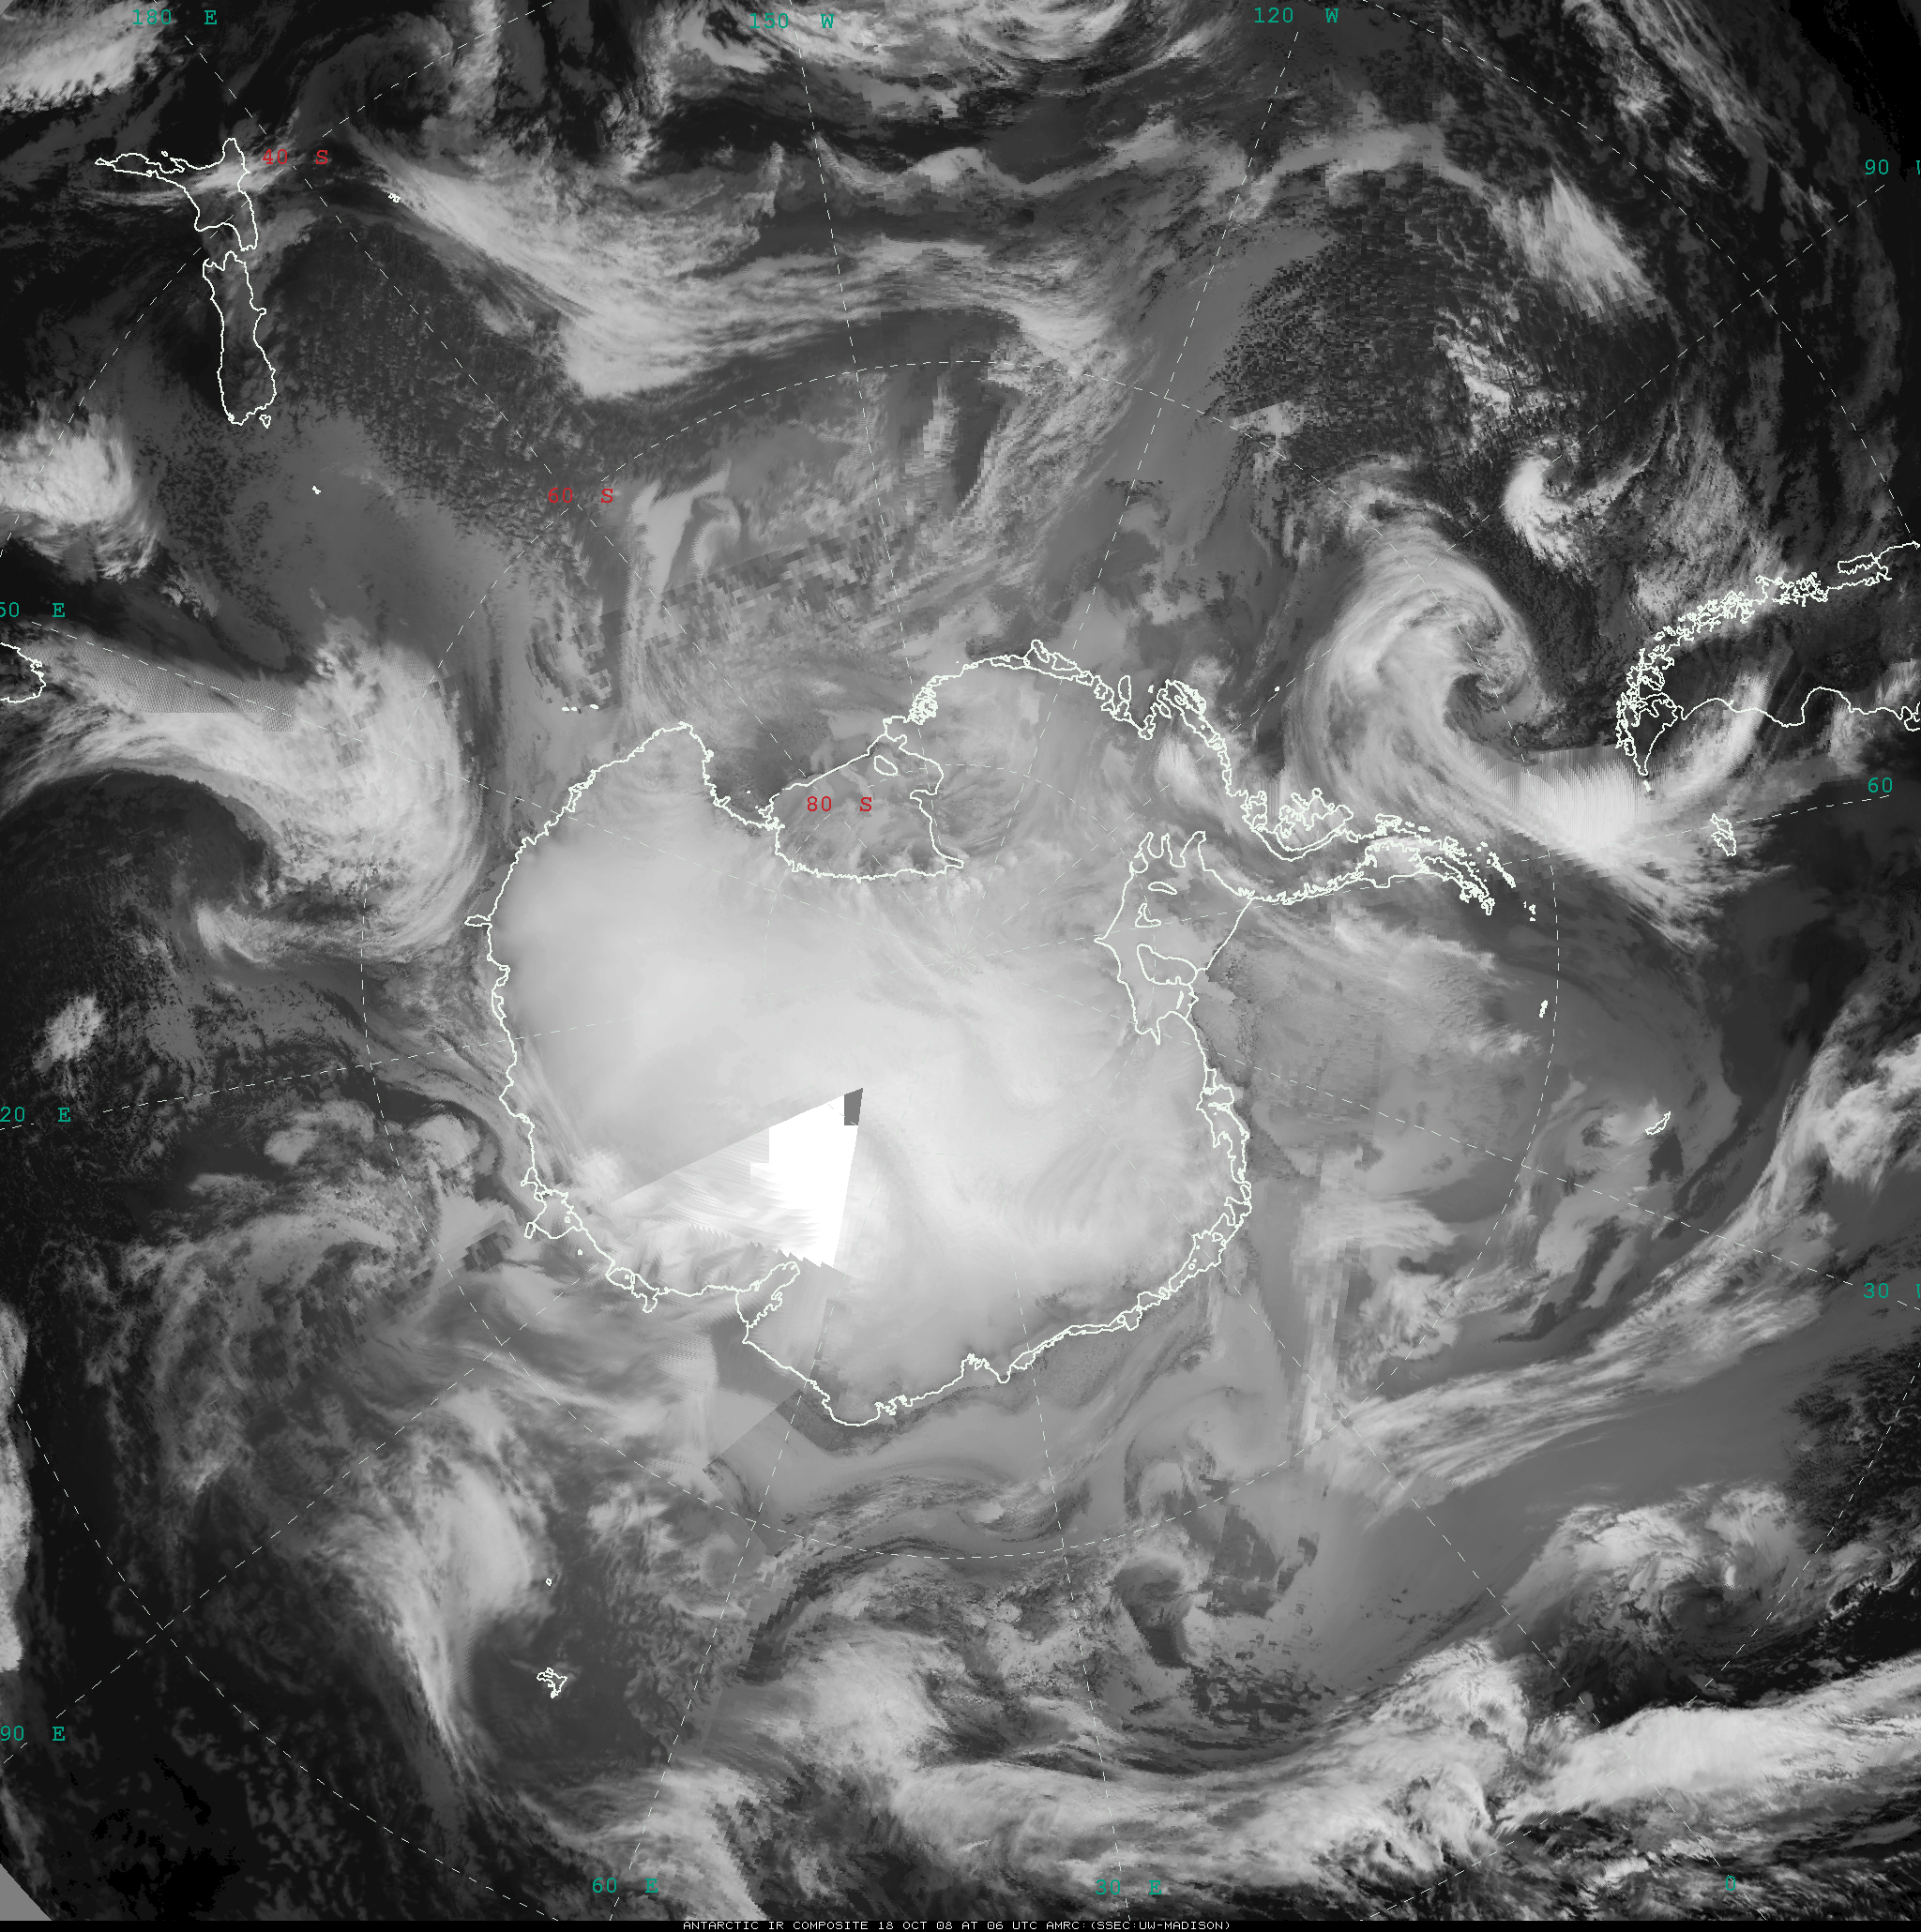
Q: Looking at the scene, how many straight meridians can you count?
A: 12